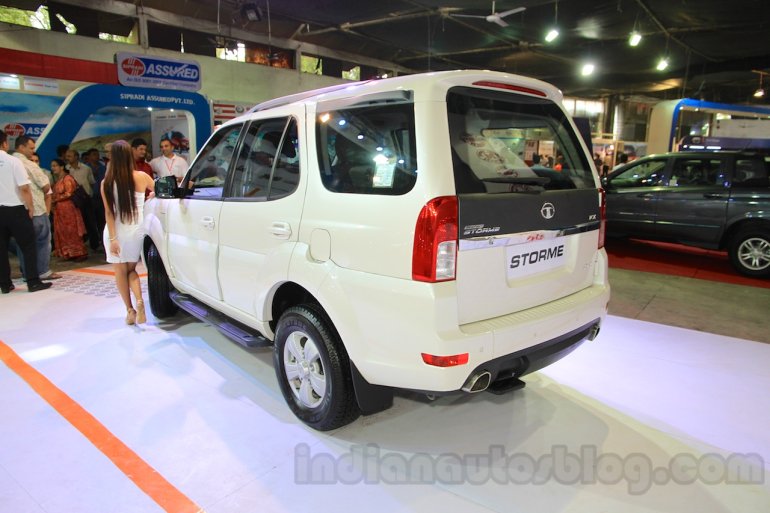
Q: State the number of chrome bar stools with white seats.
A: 0